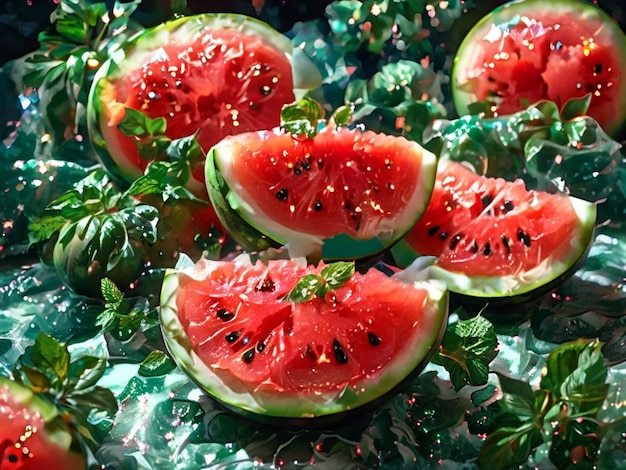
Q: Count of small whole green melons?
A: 1